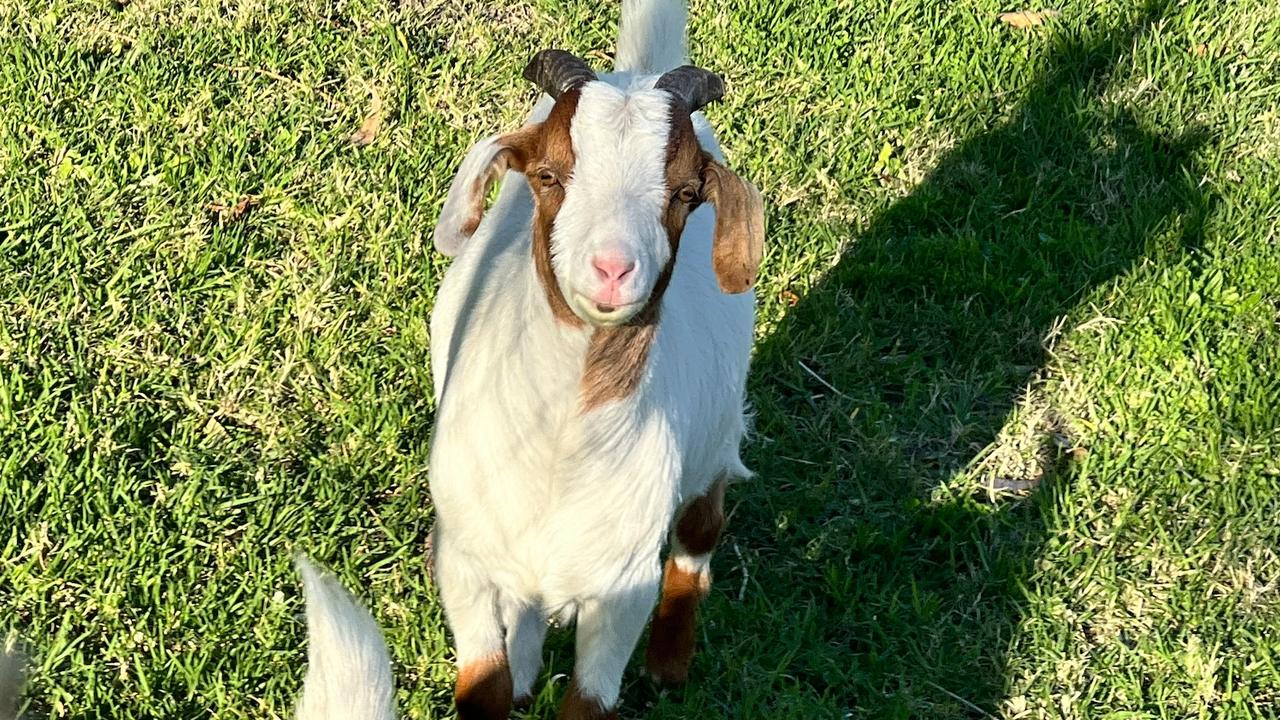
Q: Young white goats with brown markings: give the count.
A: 1